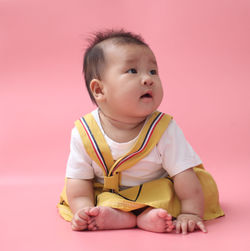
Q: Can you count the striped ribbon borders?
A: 2